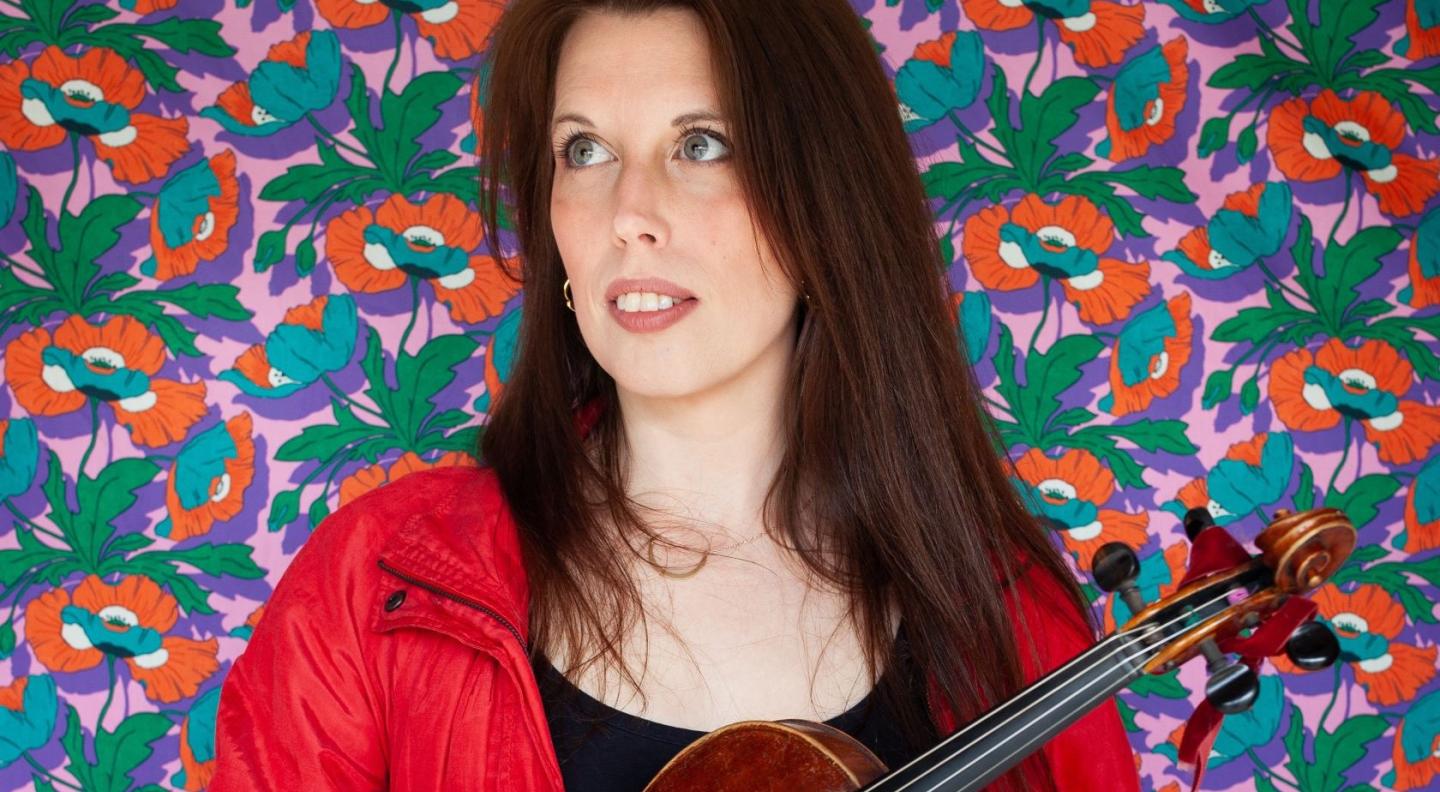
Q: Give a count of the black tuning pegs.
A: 4